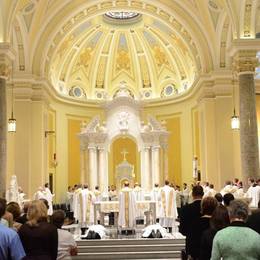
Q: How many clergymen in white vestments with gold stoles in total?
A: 3